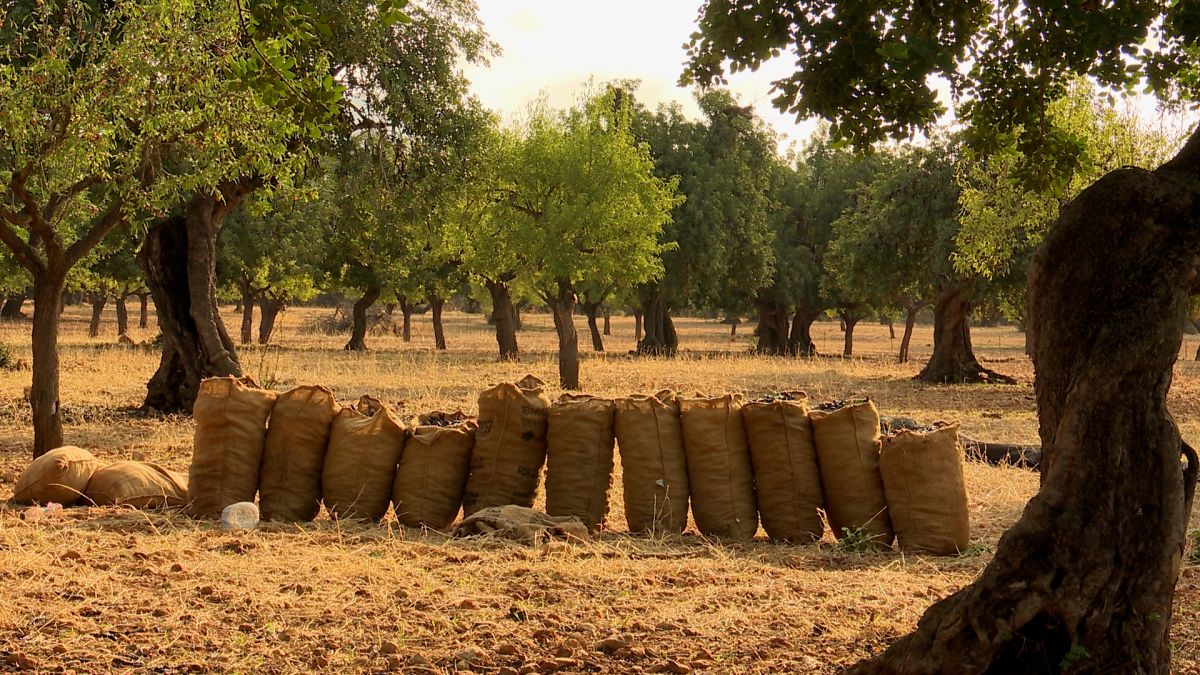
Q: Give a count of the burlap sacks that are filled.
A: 13